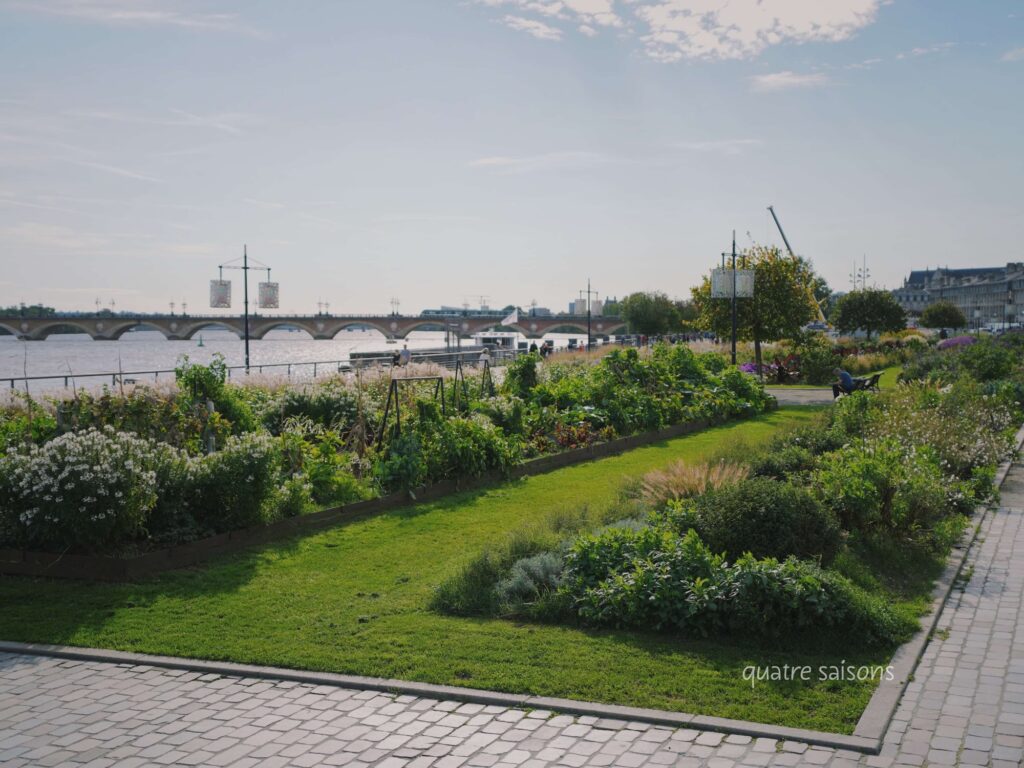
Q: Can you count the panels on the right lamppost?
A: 2